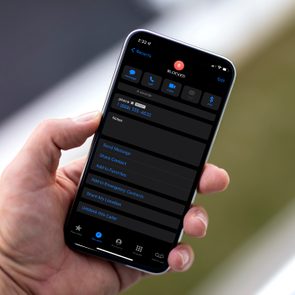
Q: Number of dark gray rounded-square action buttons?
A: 5